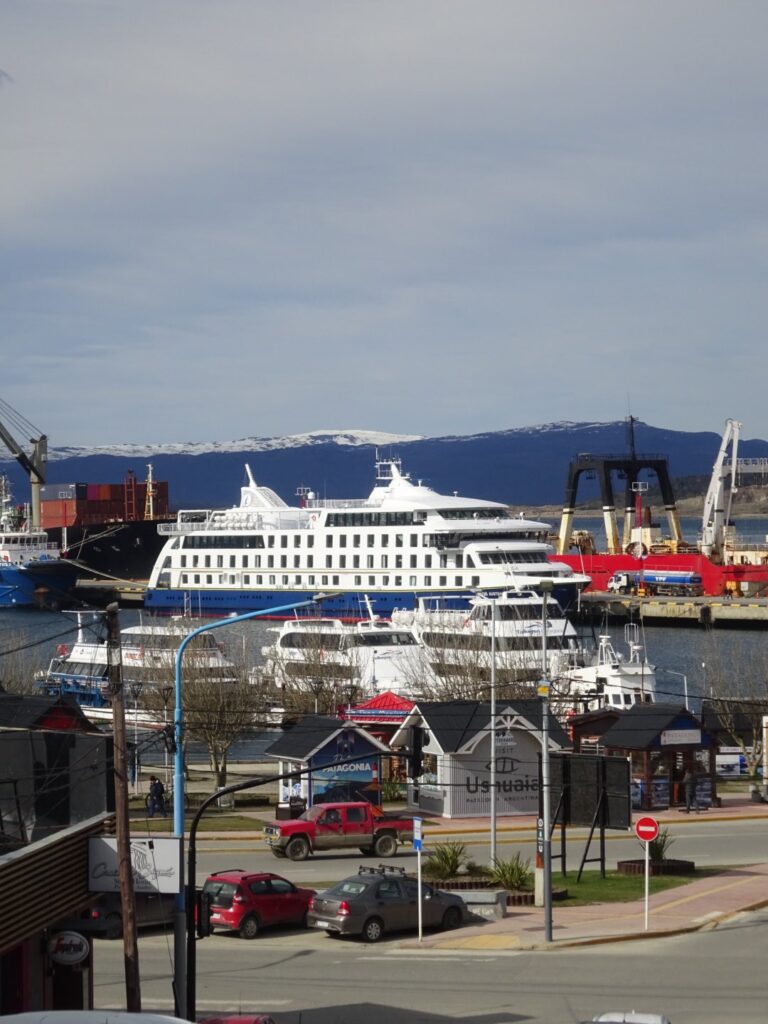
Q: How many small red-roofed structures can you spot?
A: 1